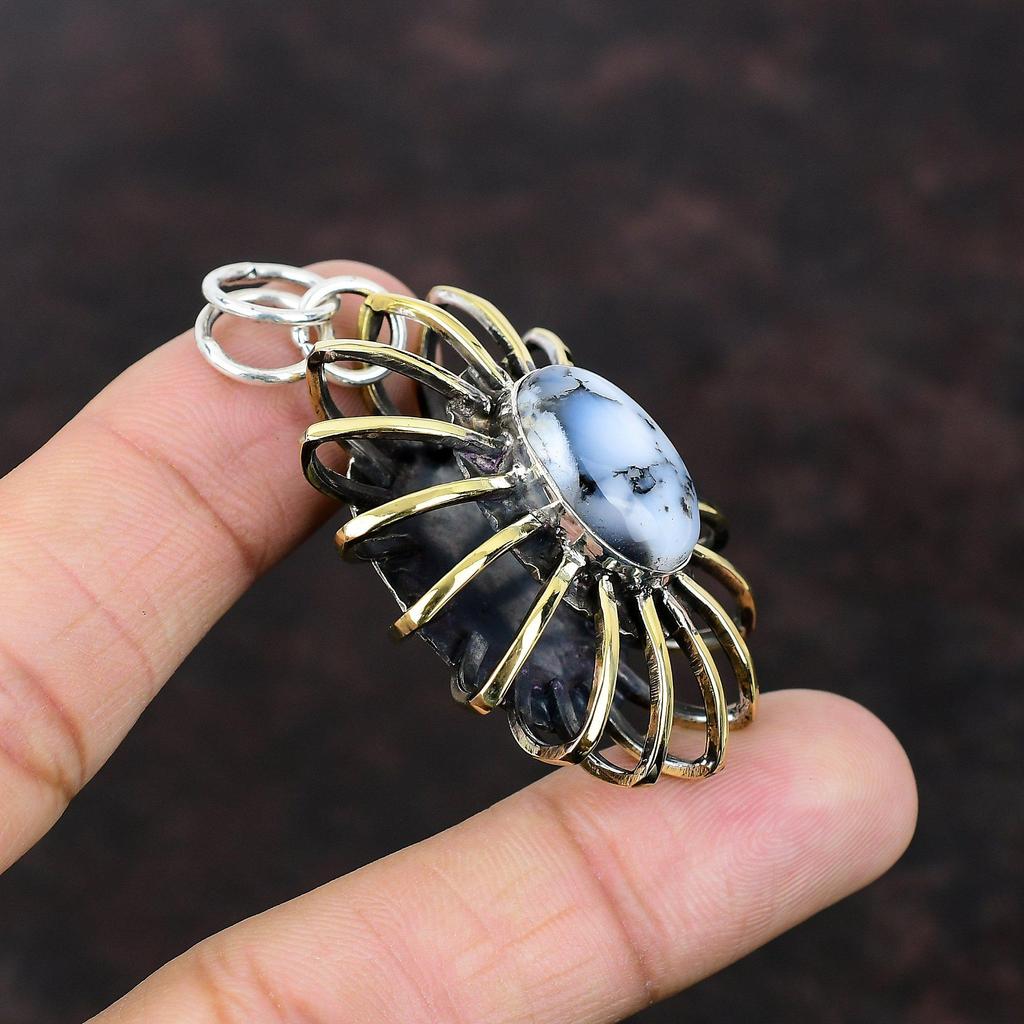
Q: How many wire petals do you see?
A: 14